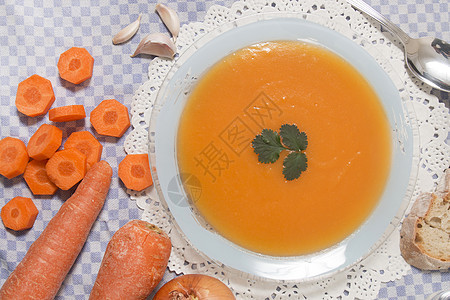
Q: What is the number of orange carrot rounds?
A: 11